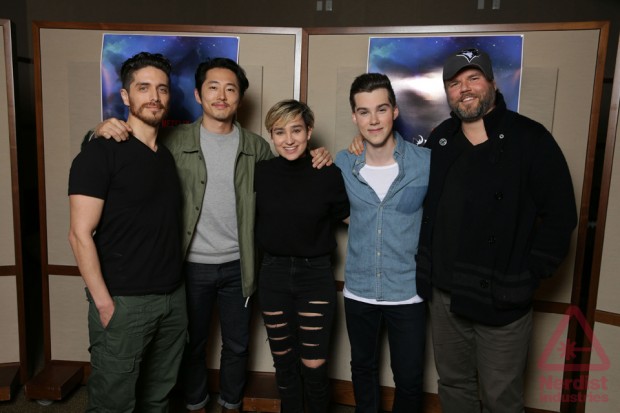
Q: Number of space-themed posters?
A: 2